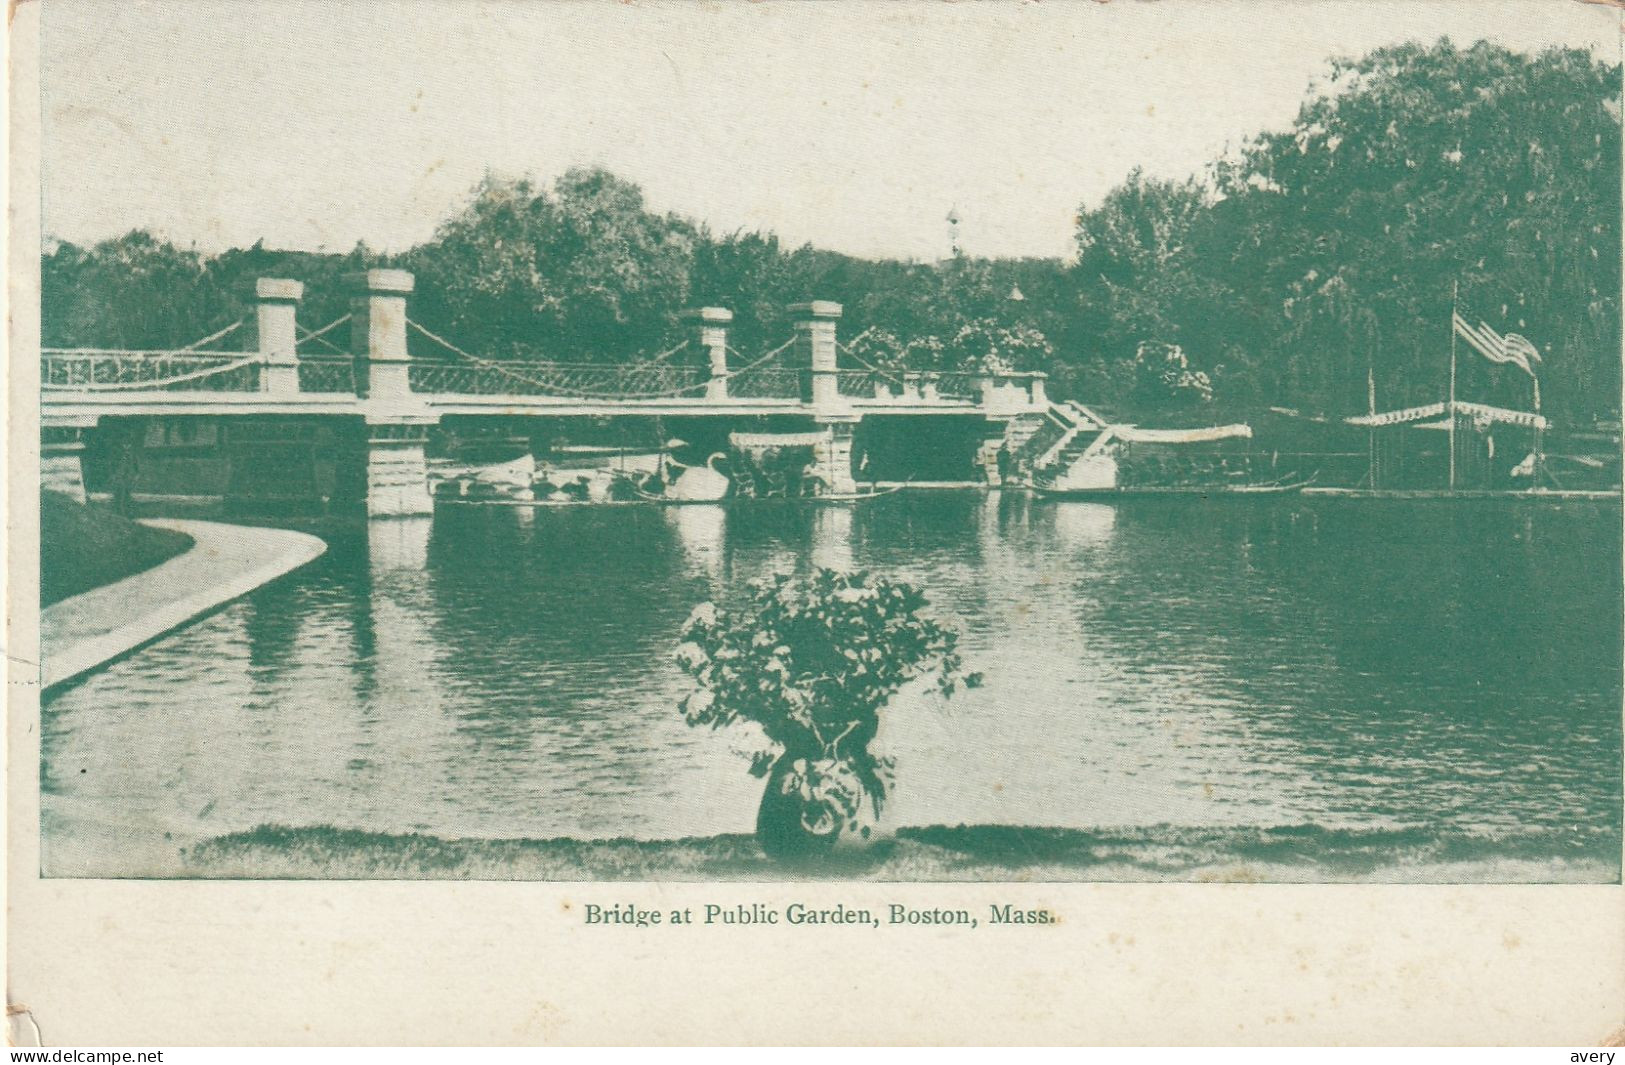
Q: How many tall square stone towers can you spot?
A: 4